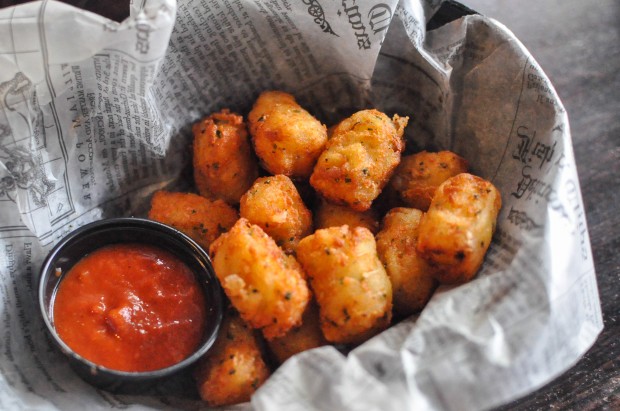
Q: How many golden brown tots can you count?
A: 13